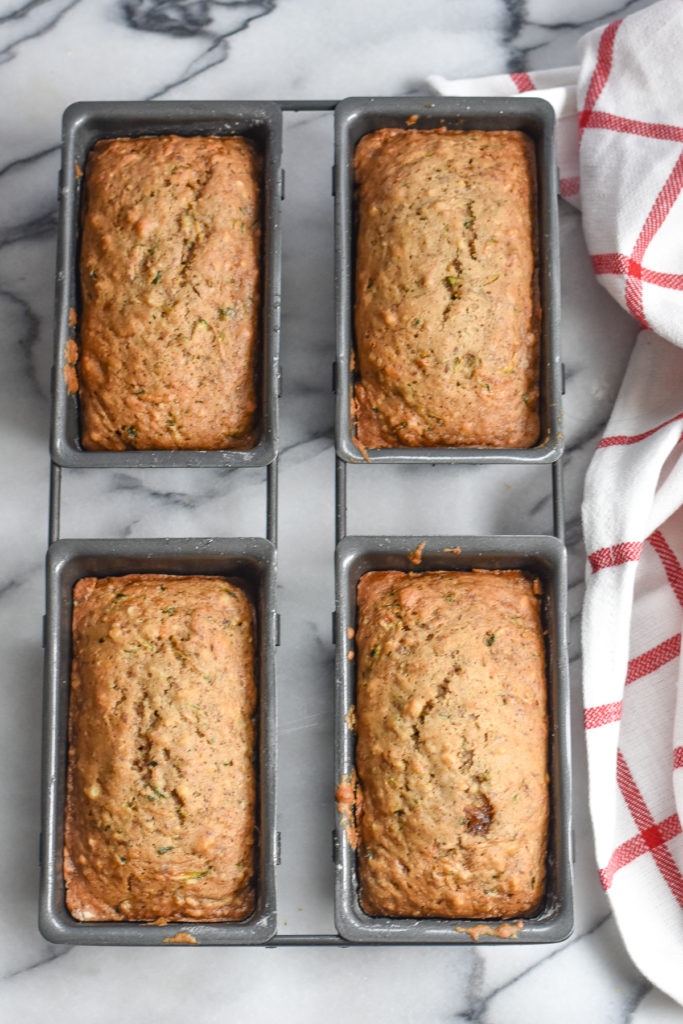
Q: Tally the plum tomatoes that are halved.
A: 0